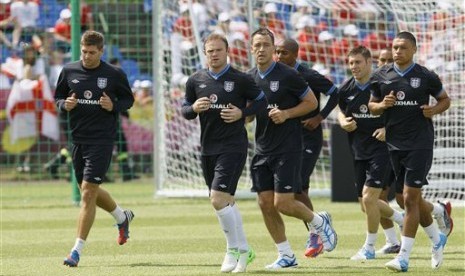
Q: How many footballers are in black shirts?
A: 7